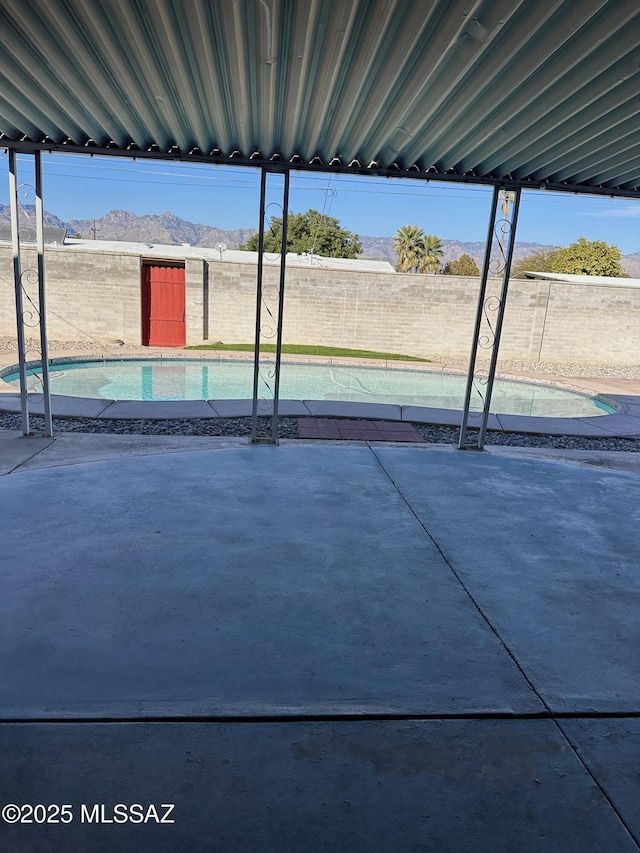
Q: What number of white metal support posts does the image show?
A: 3